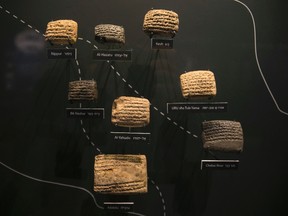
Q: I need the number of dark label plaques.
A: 8